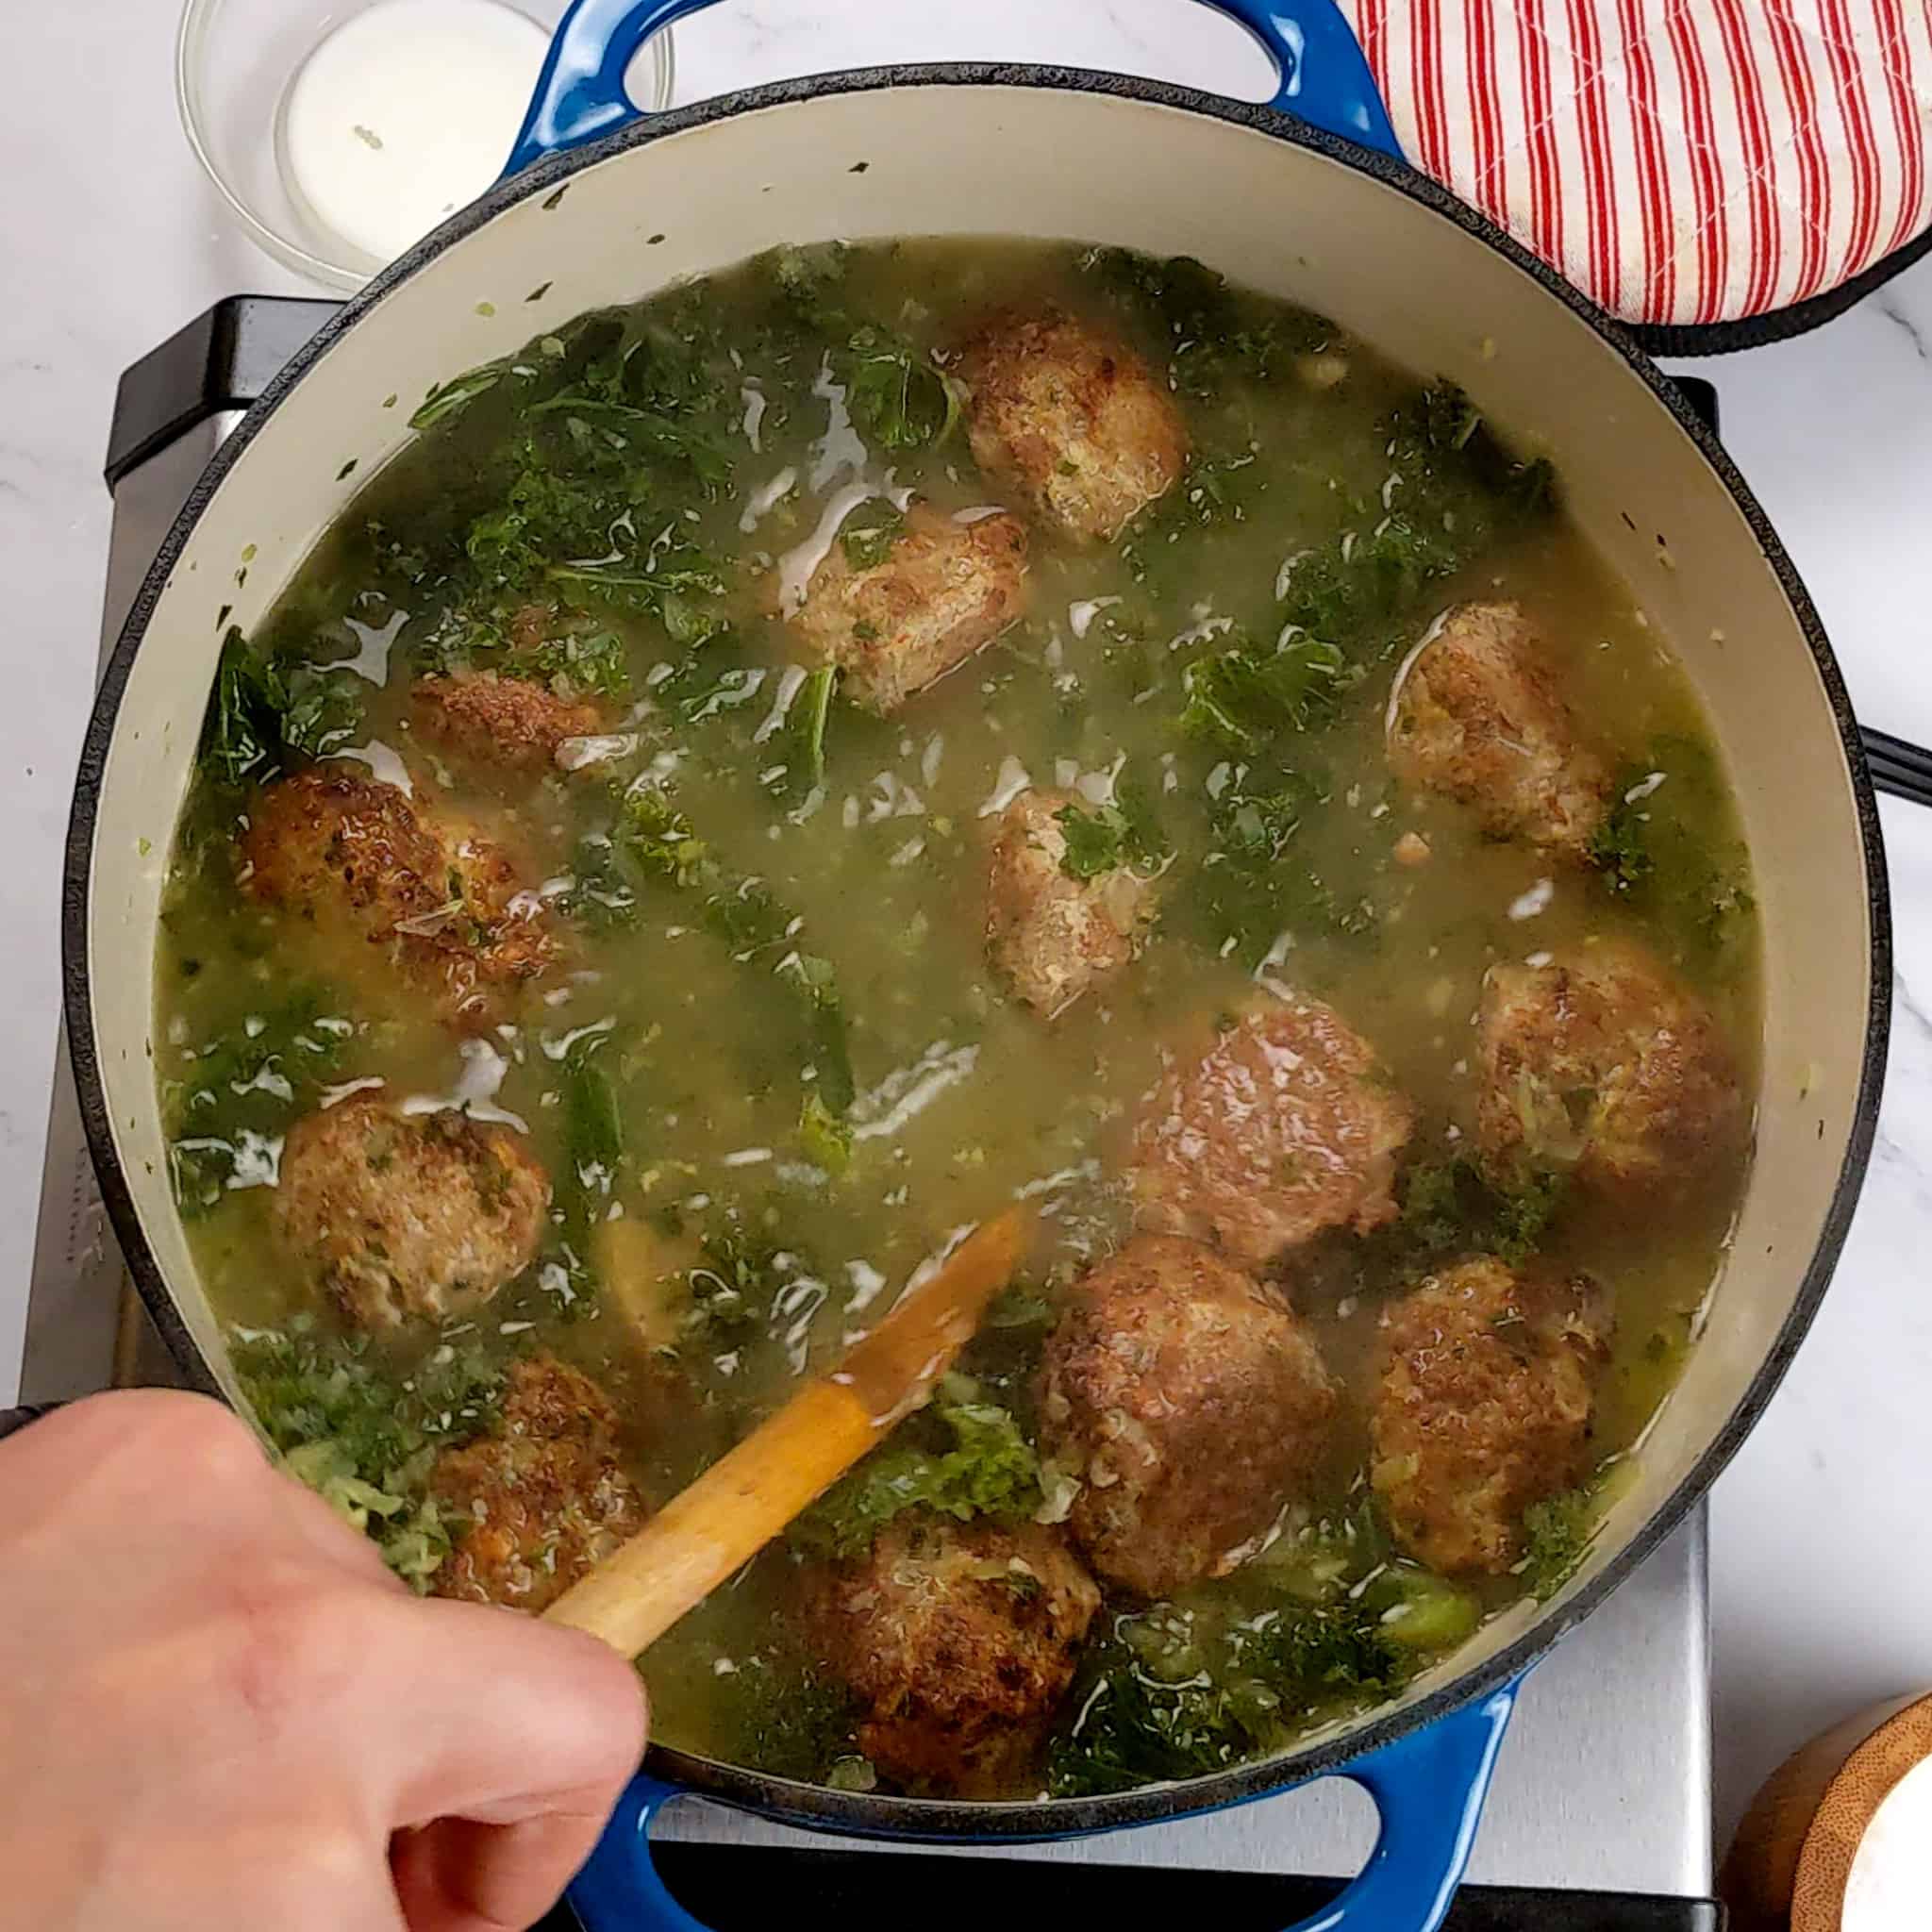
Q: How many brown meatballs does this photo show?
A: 13